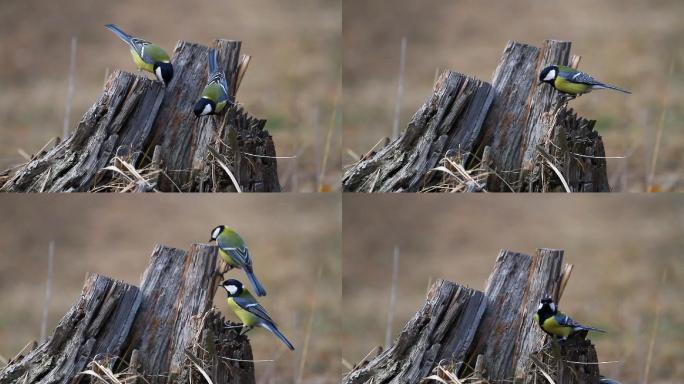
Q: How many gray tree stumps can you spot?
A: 4